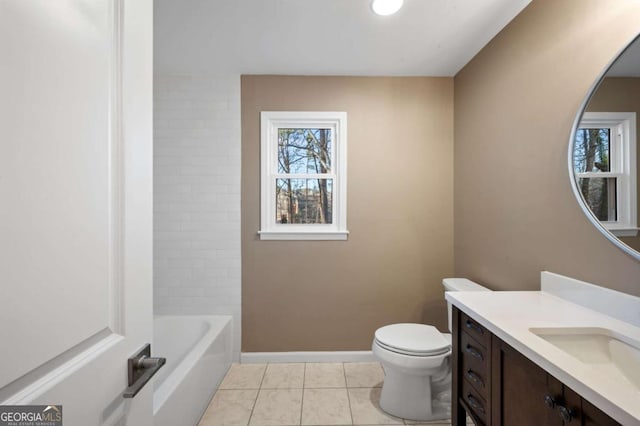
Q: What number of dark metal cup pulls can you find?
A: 4